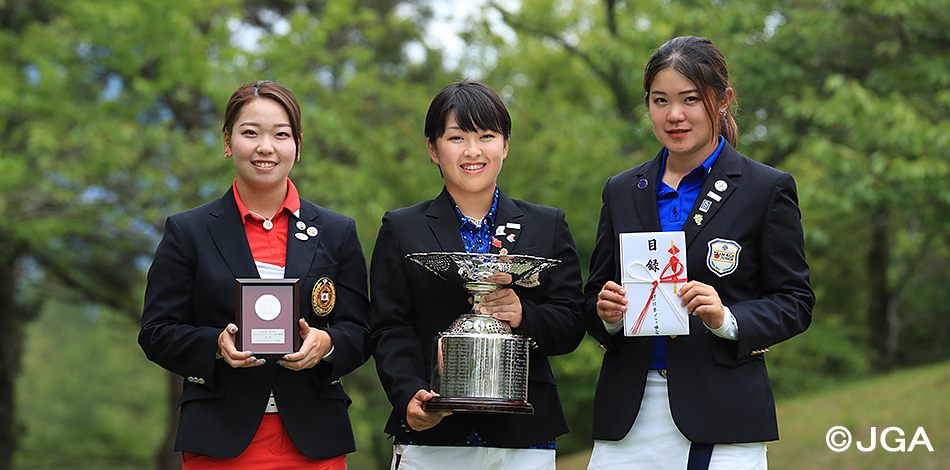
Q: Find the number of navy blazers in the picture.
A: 3